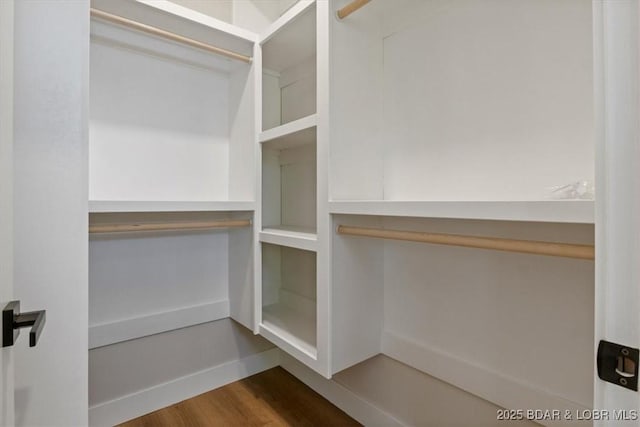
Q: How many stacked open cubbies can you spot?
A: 3